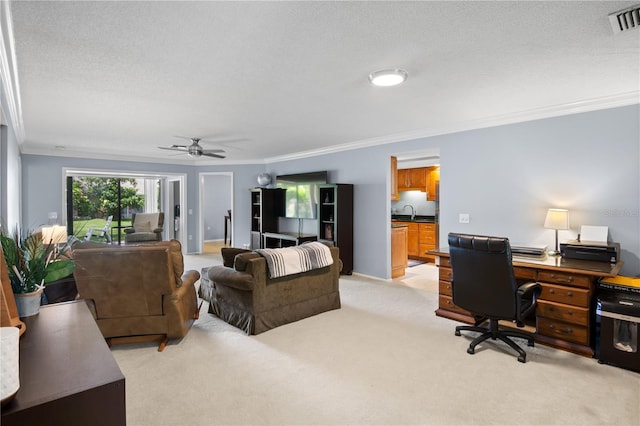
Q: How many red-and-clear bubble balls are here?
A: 0